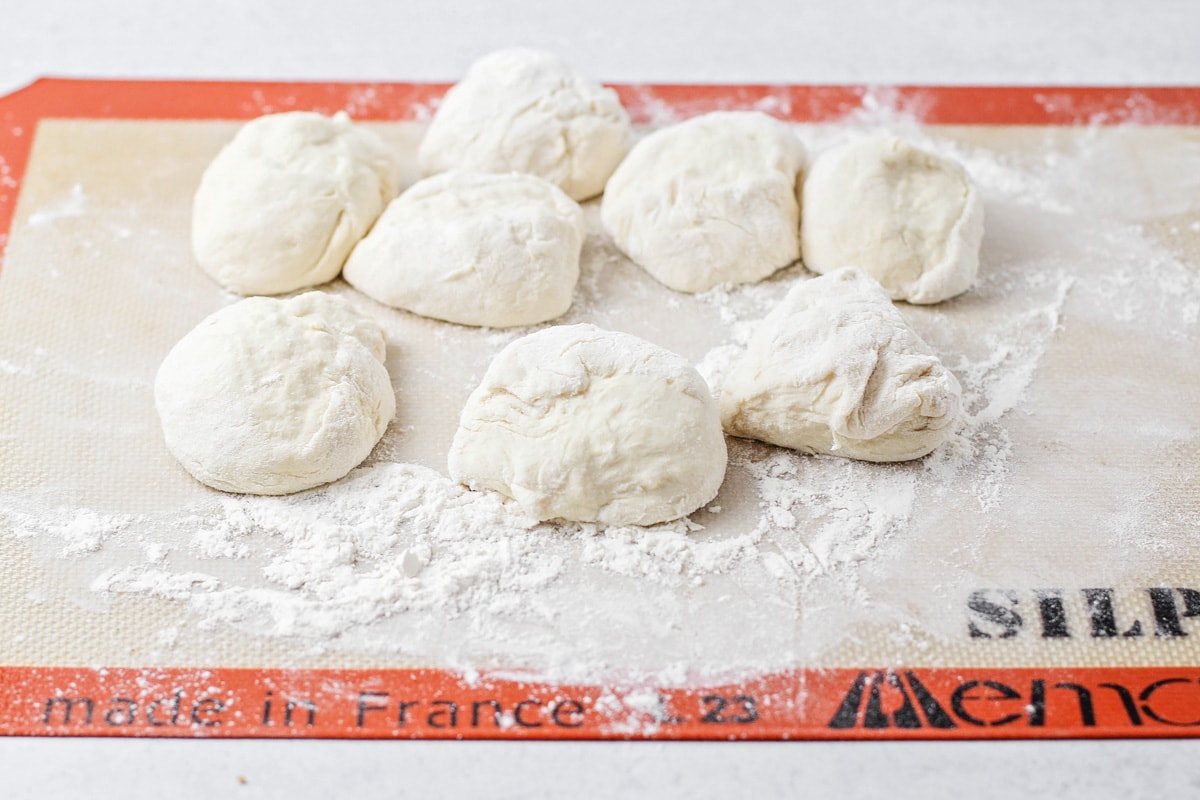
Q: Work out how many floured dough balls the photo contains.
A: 8